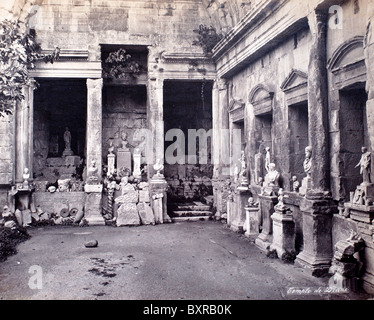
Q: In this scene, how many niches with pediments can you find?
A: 4